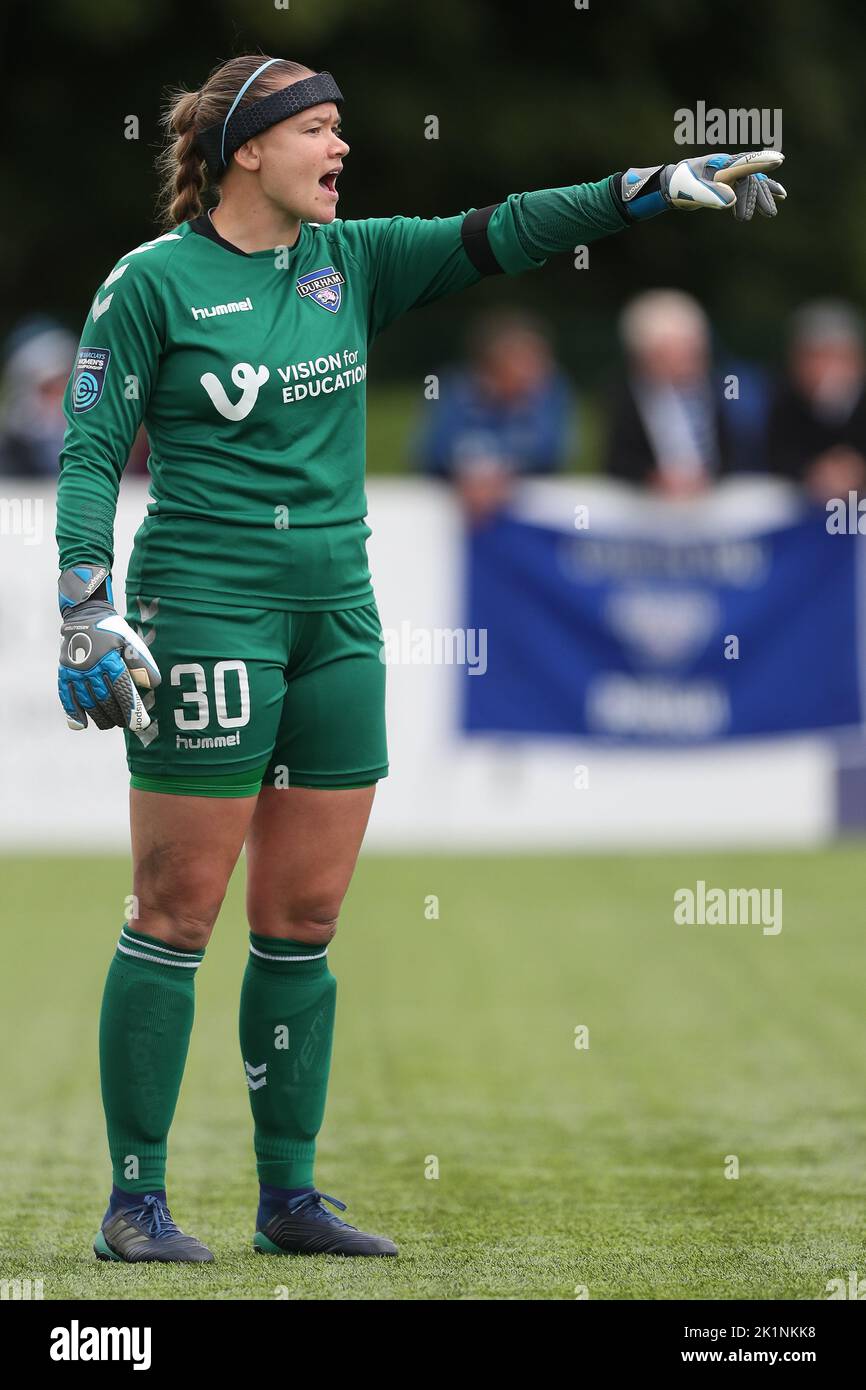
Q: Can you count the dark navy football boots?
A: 2